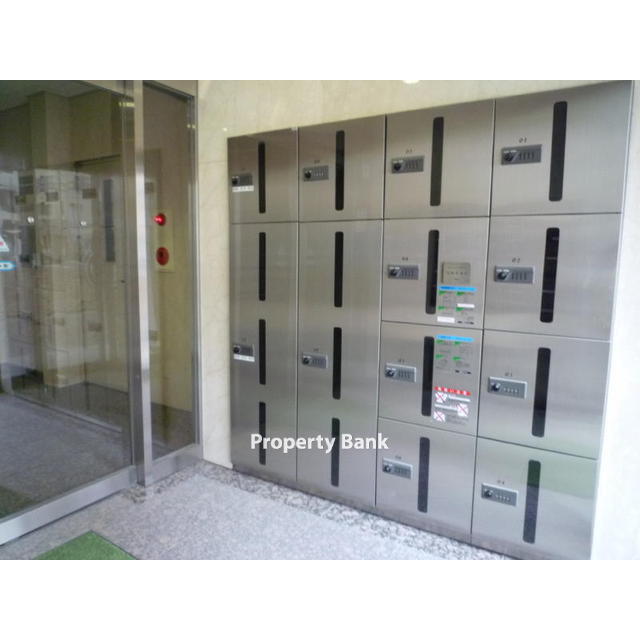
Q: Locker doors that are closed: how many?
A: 12